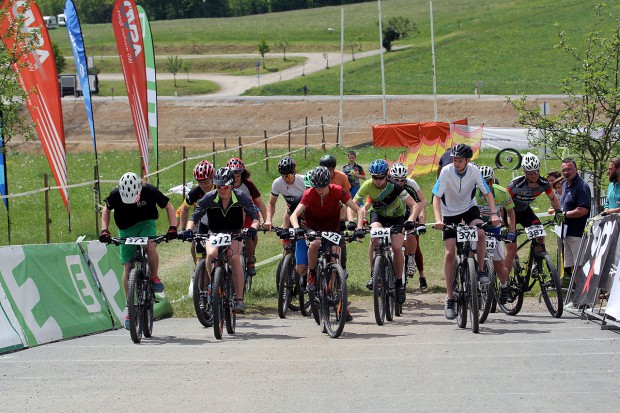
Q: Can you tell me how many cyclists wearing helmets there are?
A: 13